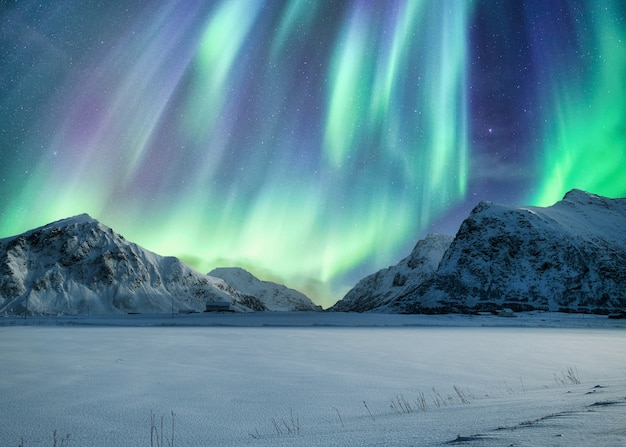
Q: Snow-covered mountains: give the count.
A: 4